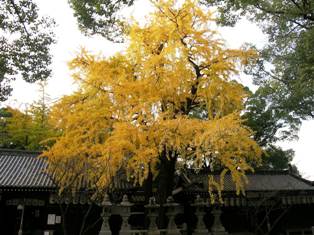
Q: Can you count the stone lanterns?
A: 6